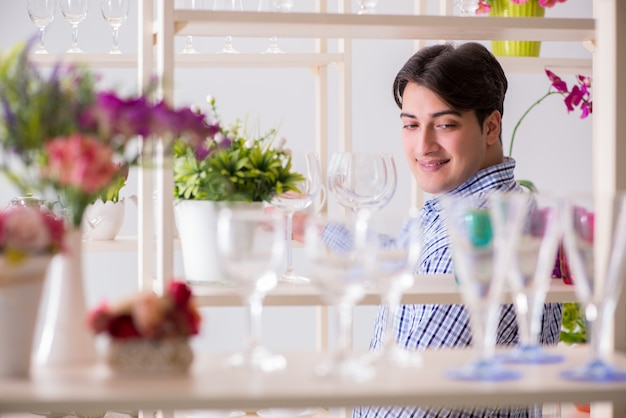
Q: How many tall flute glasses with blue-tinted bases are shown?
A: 3